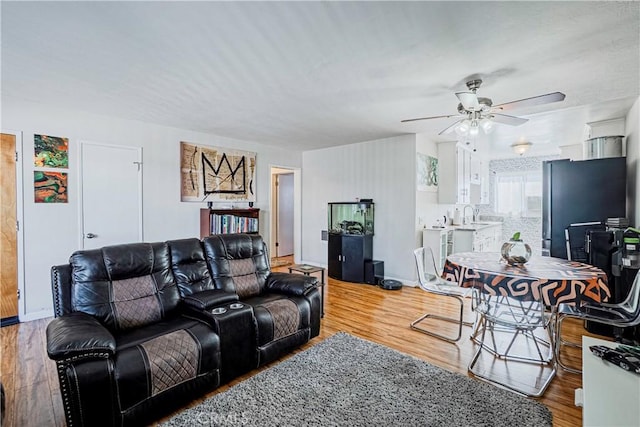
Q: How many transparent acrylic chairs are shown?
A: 3